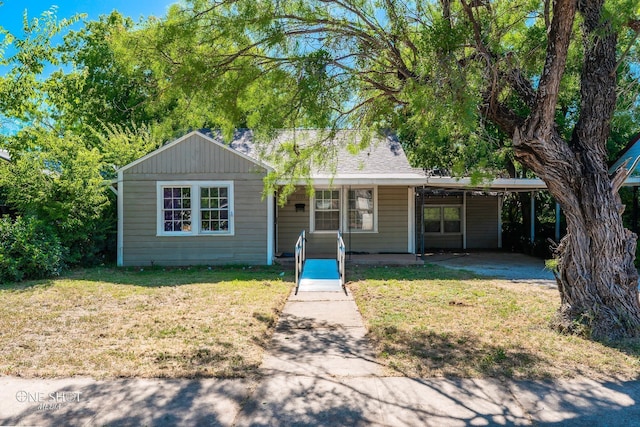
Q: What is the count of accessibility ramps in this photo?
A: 1